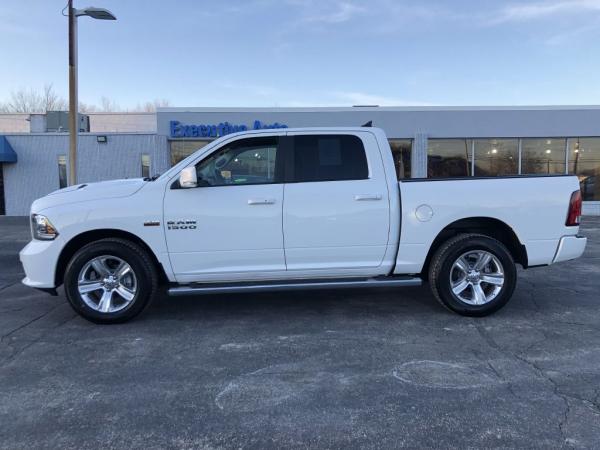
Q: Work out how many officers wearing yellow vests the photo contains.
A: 0